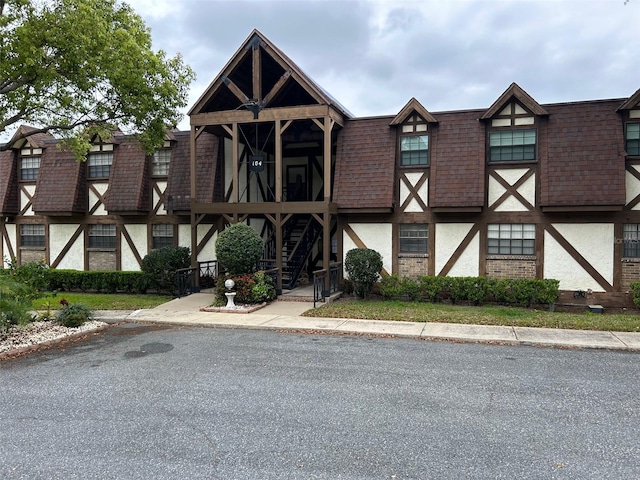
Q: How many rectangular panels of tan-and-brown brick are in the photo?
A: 5